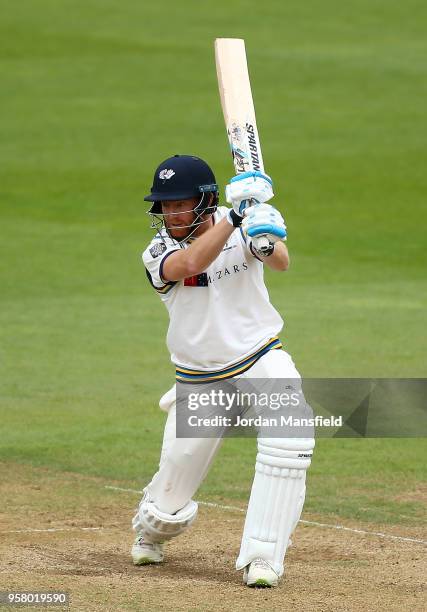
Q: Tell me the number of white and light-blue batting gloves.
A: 2